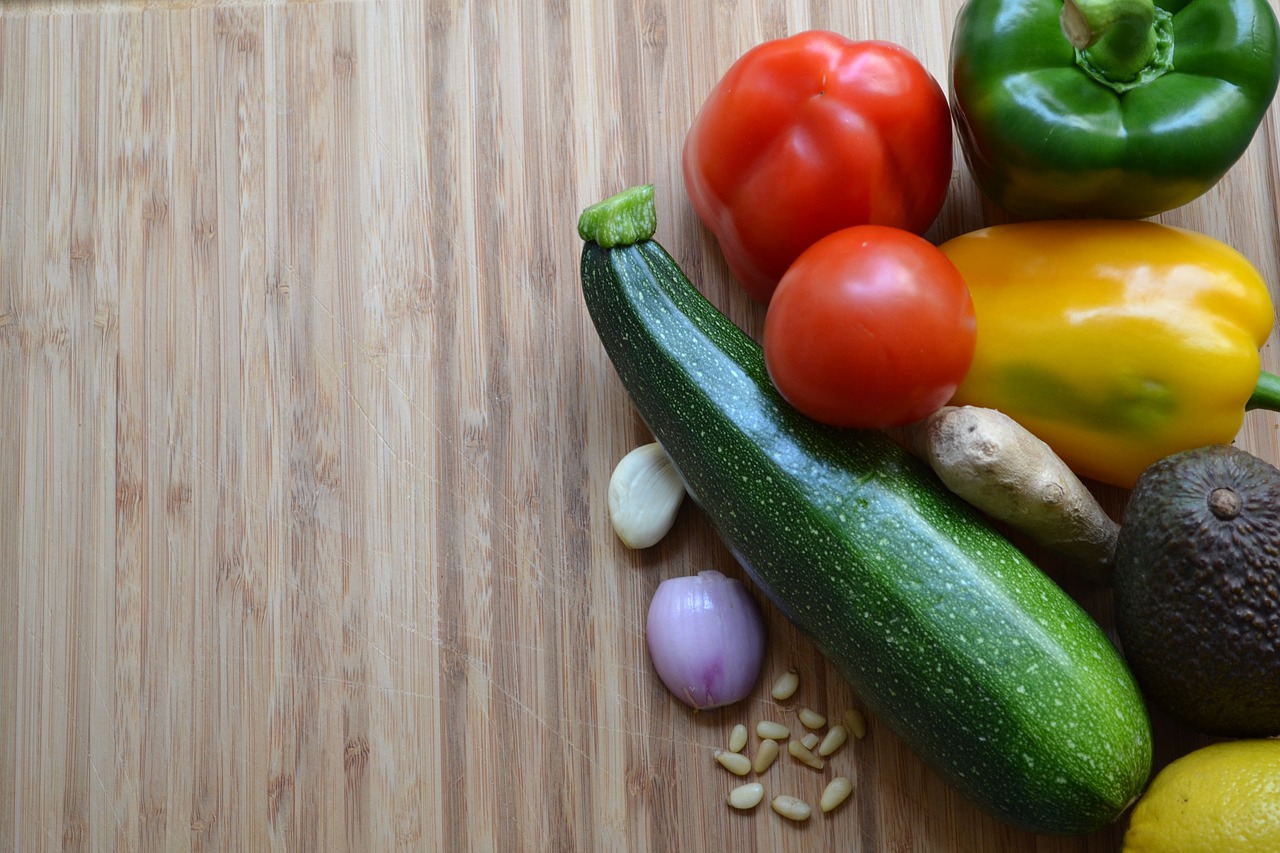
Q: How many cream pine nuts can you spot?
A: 13